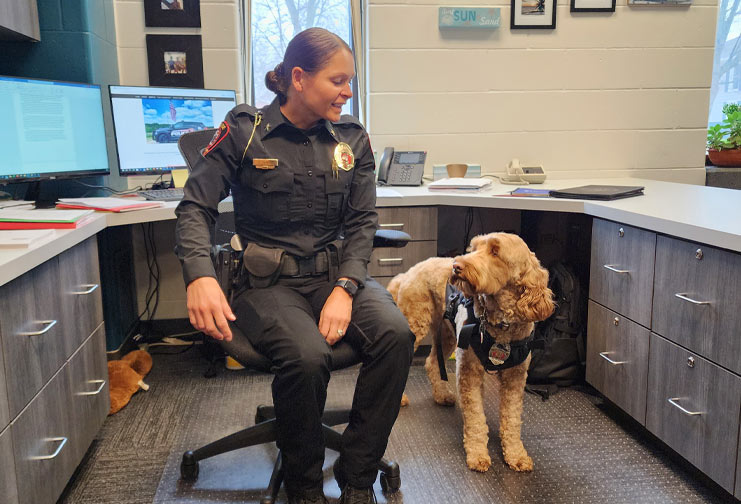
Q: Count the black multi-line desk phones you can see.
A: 1